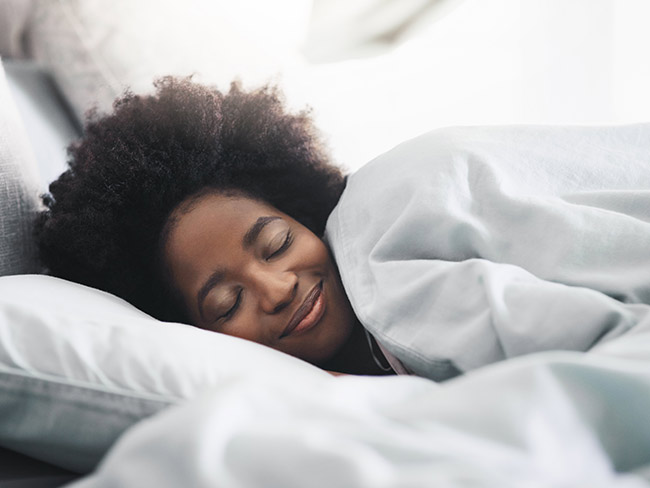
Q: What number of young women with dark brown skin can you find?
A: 1